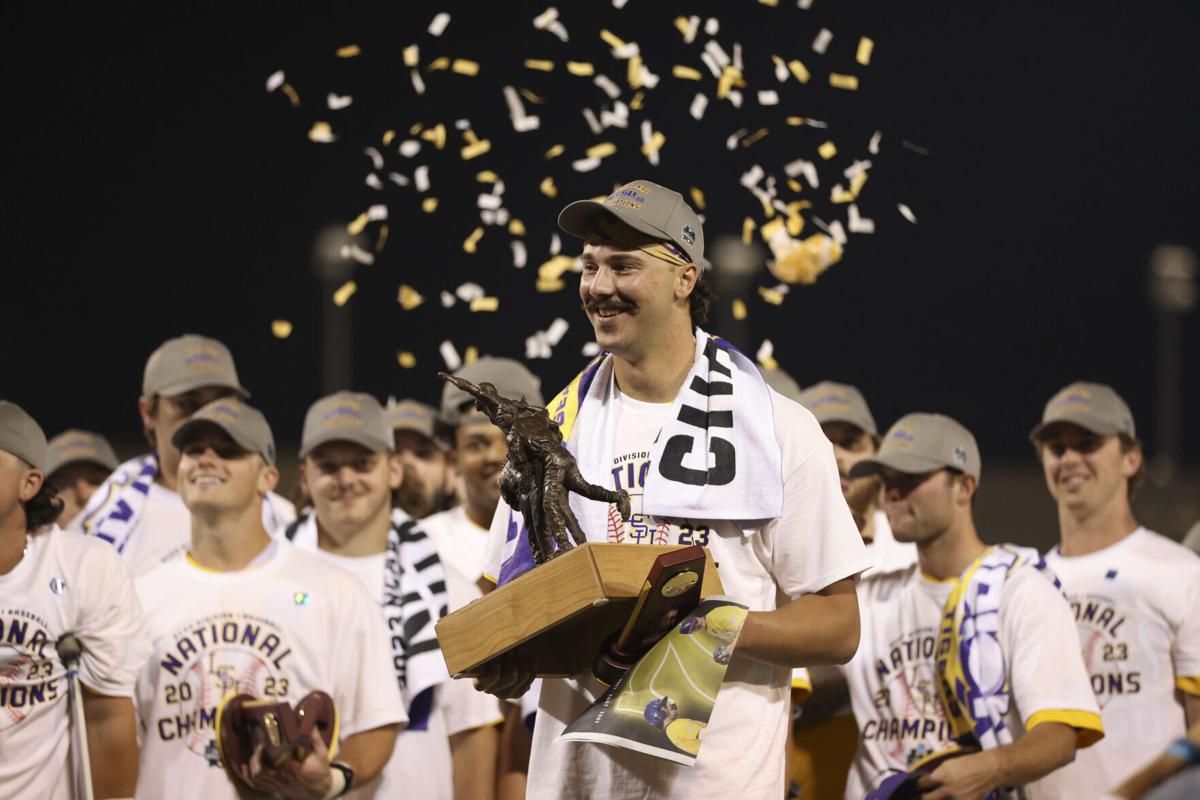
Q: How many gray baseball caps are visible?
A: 12